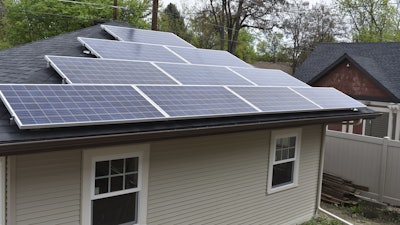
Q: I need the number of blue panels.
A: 10